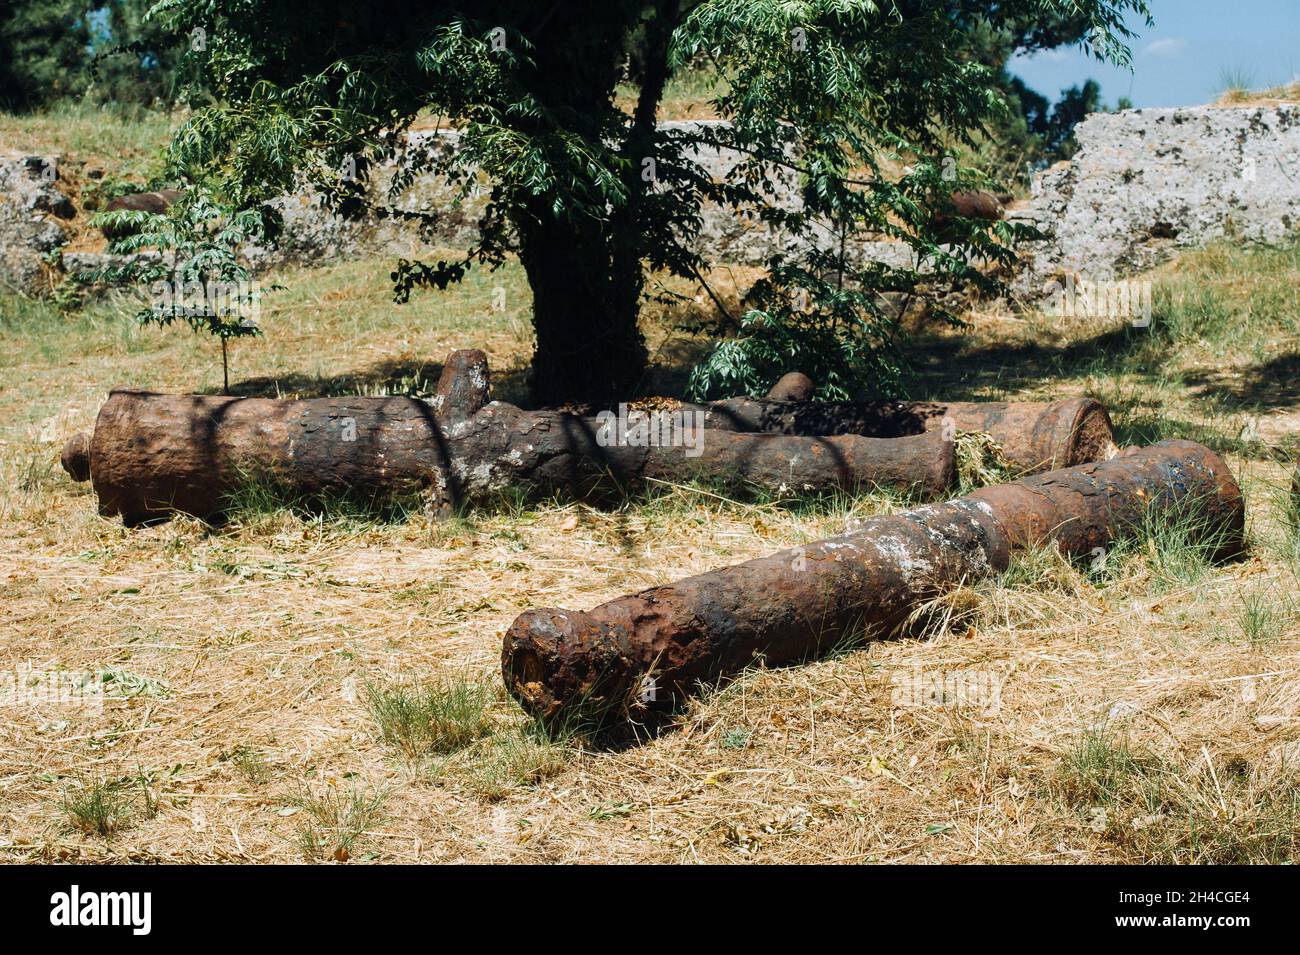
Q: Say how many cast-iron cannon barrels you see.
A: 3